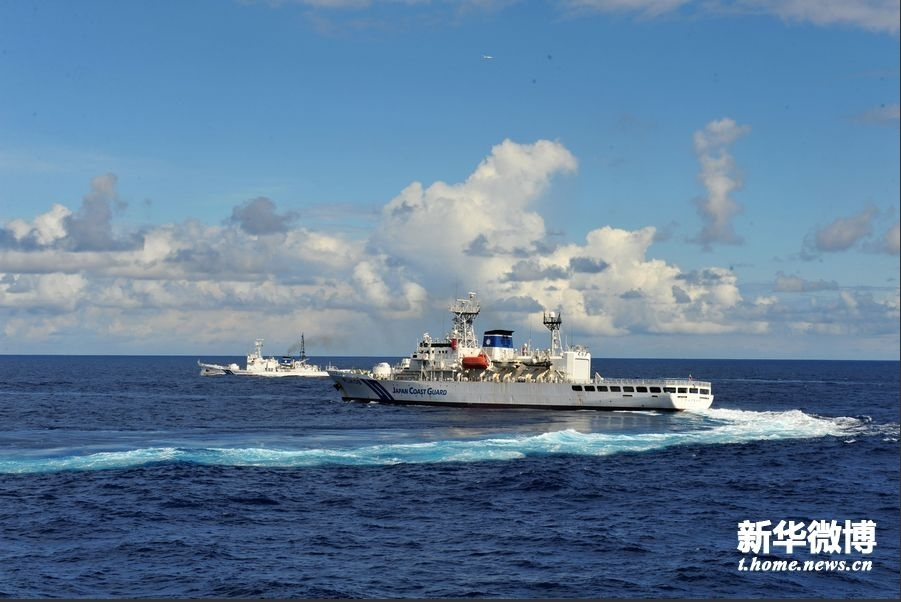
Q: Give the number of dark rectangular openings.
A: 11